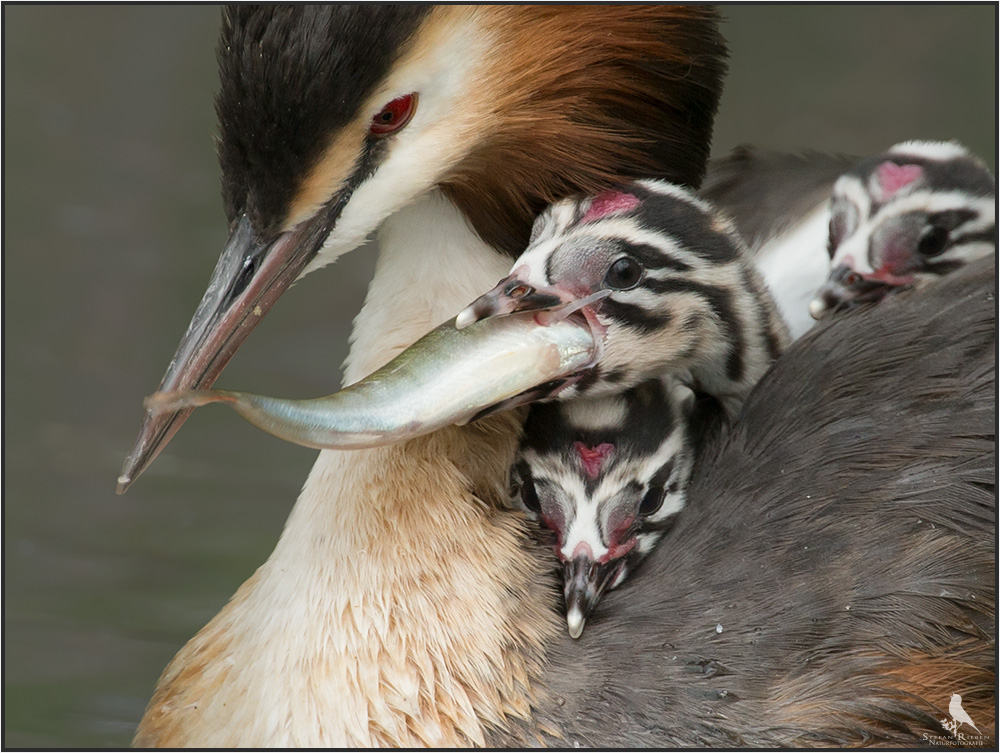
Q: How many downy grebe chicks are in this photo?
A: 3